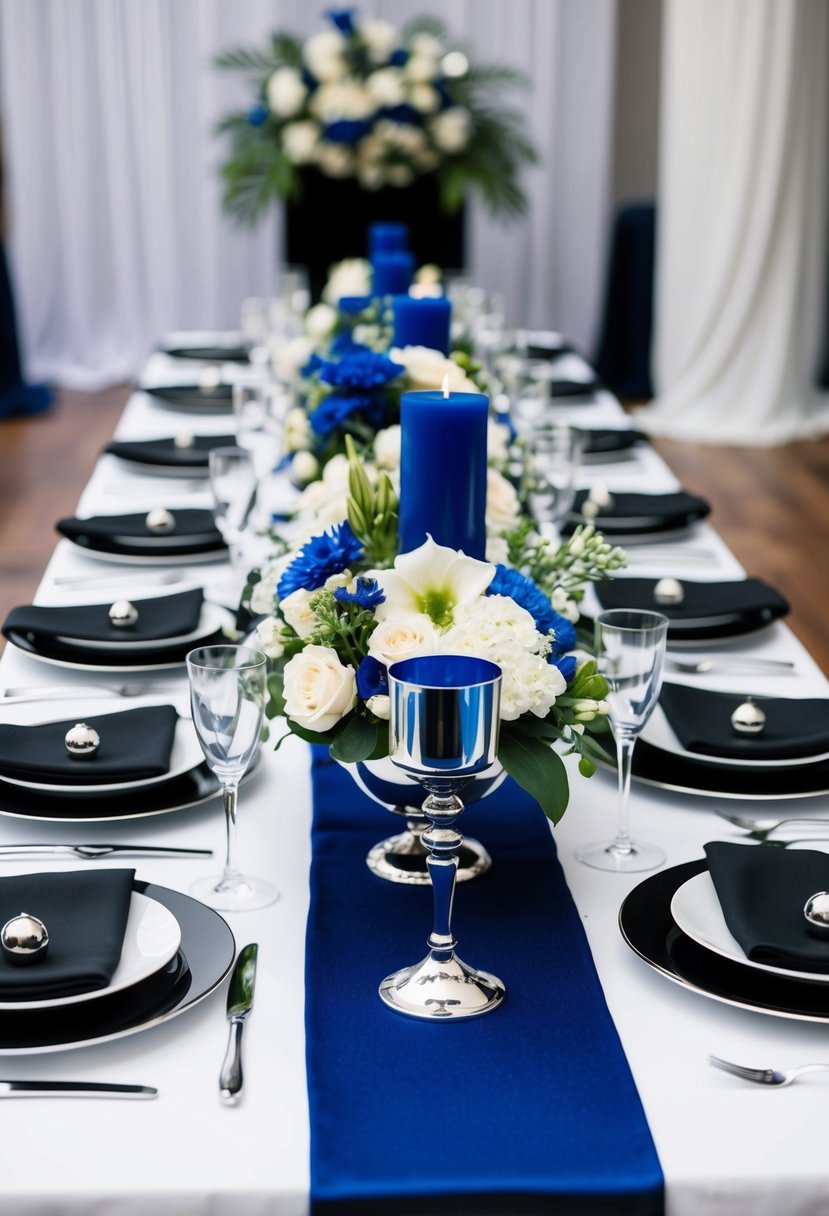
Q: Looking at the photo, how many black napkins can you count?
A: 14